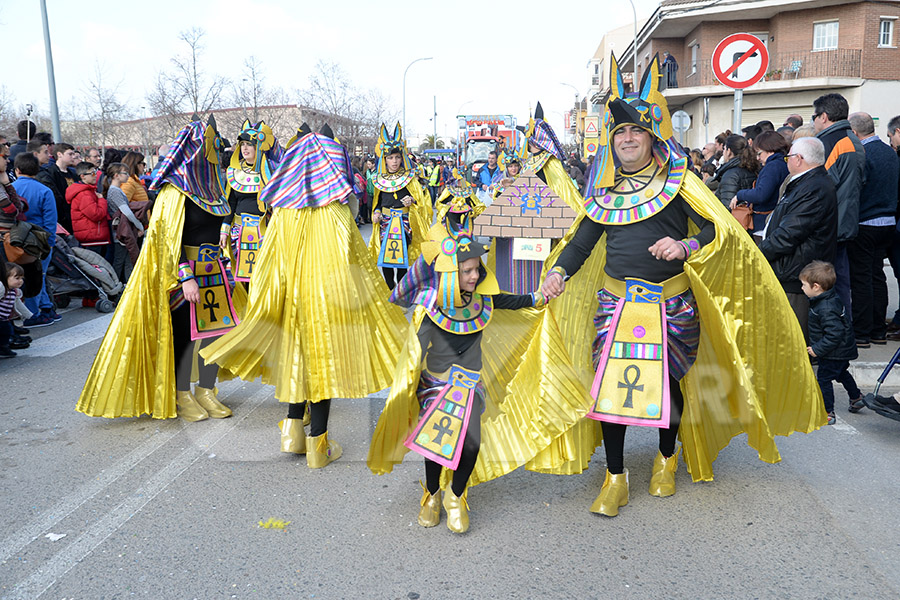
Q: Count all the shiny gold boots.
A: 8